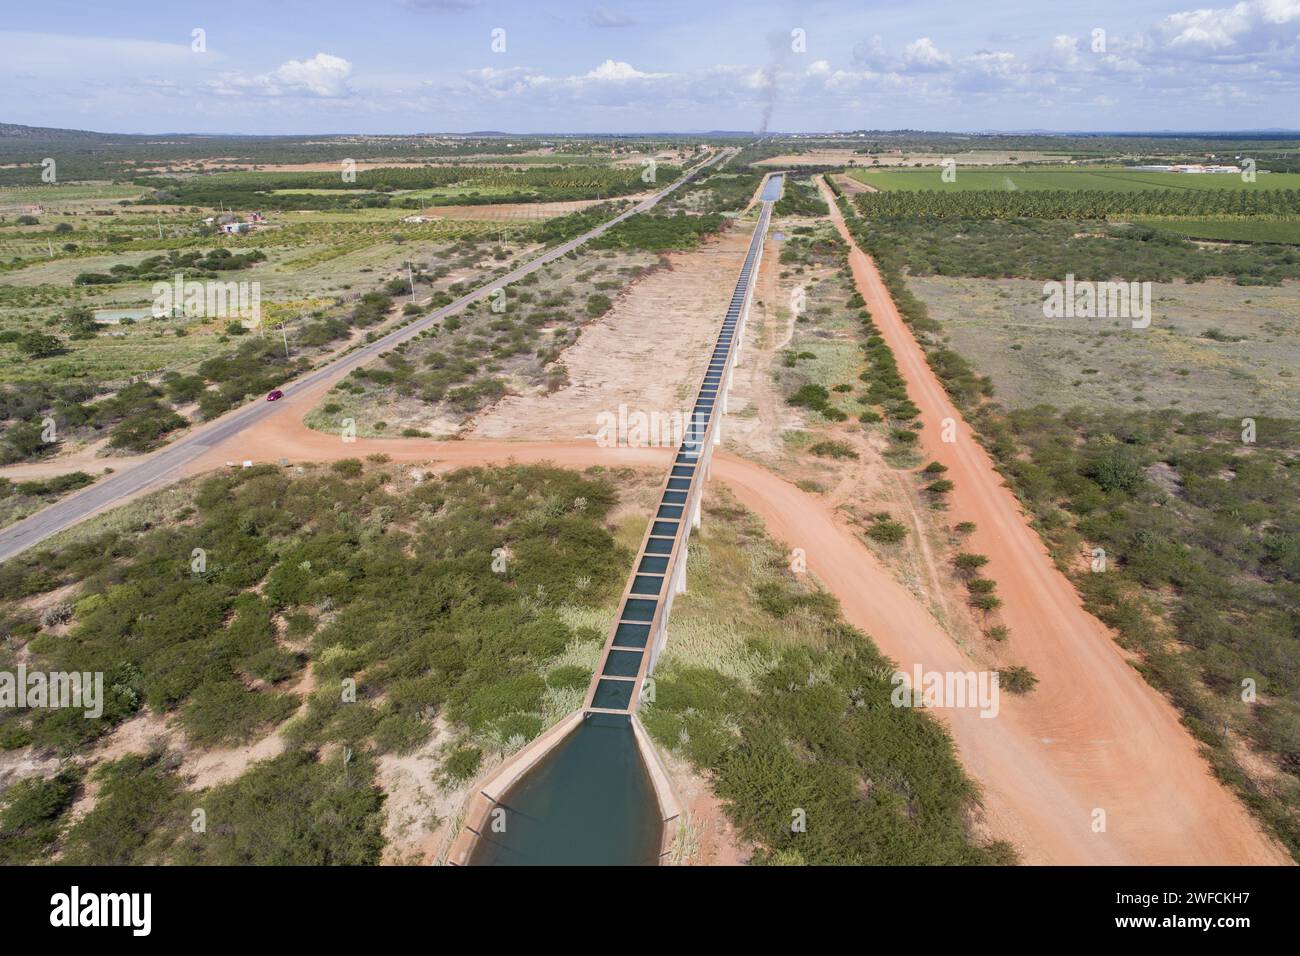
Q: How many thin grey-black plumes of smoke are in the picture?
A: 1